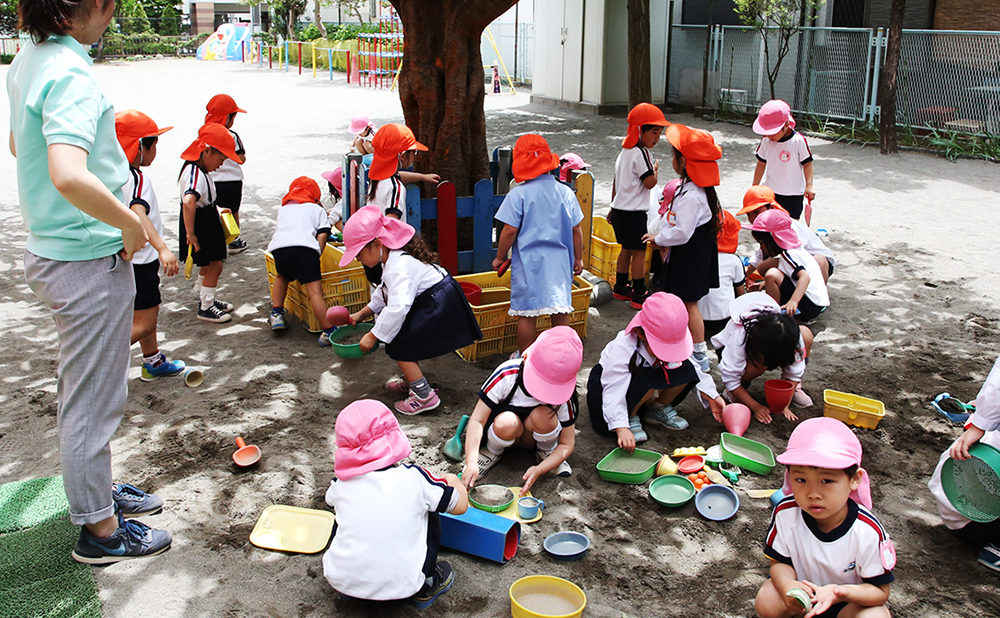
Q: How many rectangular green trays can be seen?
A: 2